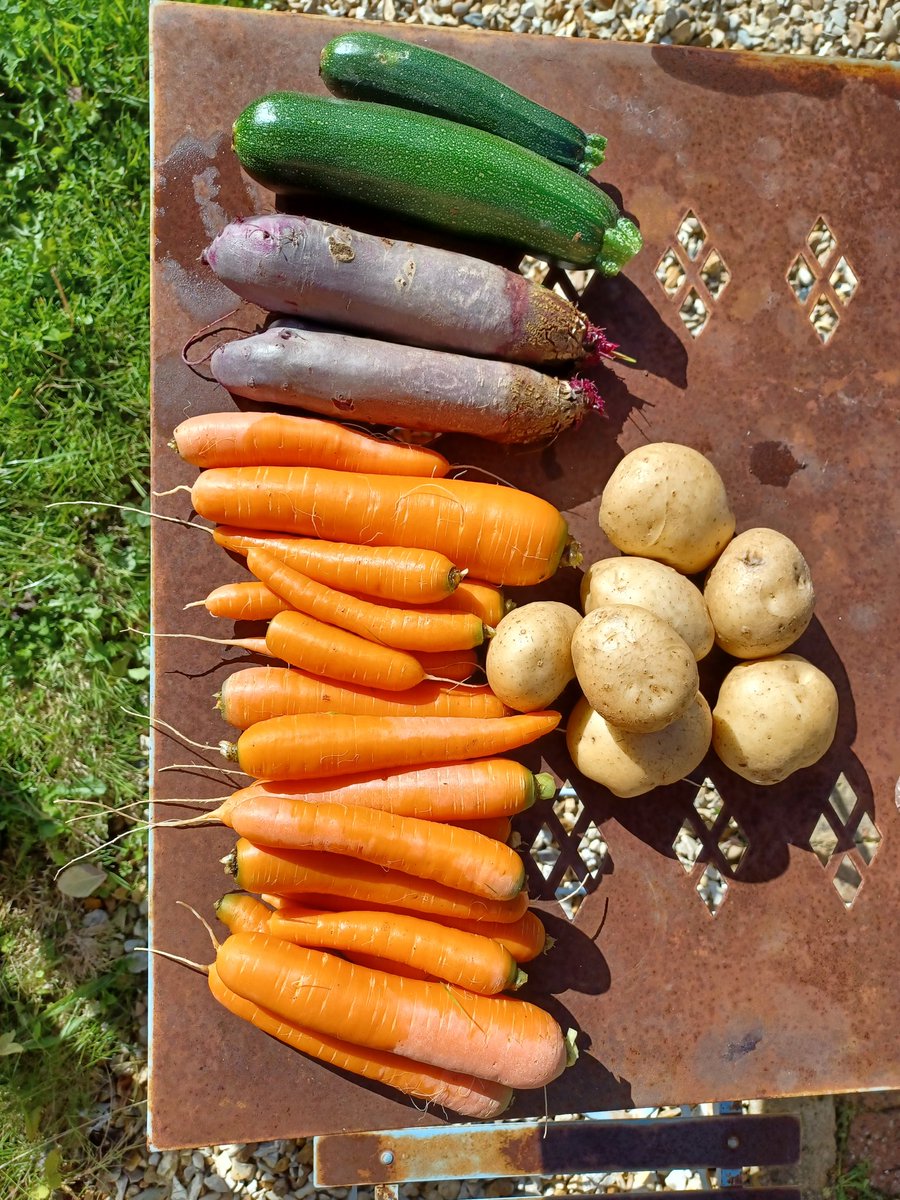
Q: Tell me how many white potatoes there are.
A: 7